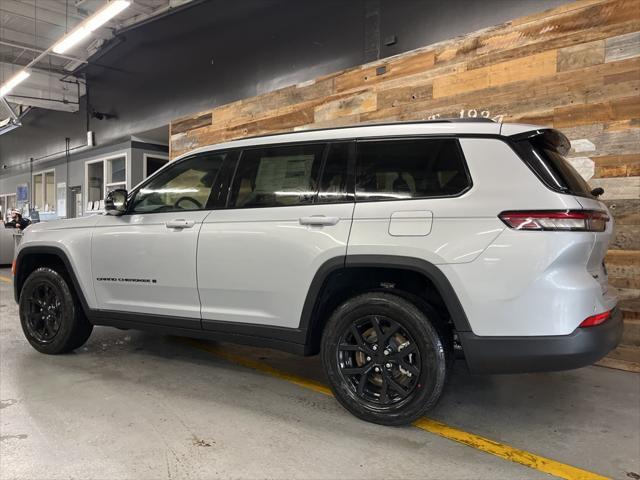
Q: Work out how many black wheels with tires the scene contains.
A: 2